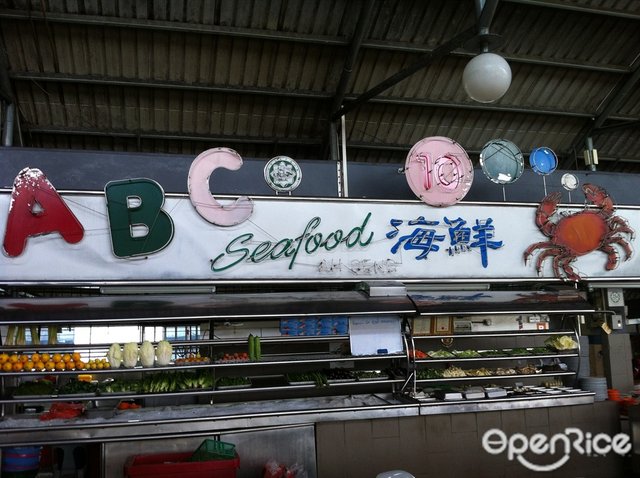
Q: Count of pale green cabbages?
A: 4